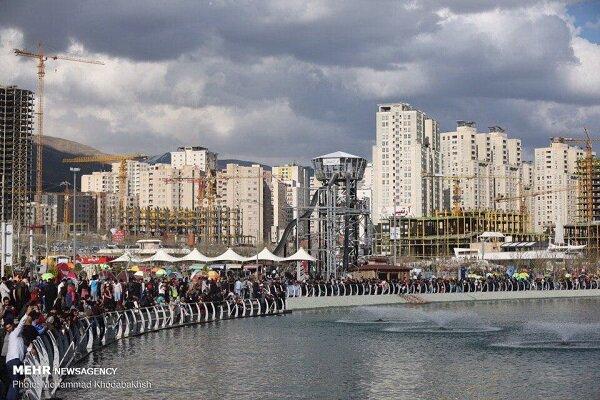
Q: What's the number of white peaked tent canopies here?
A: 6